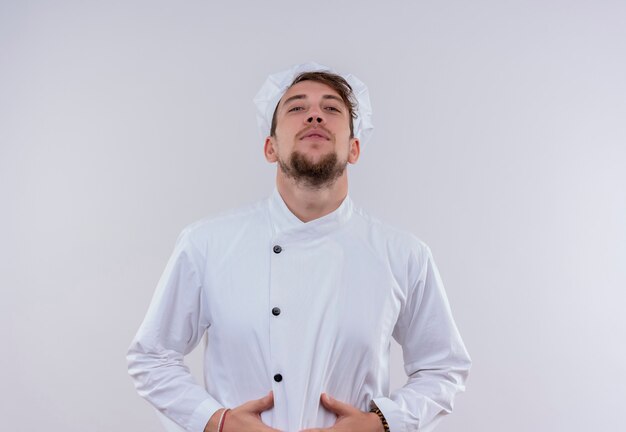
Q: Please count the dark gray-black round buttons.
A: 3